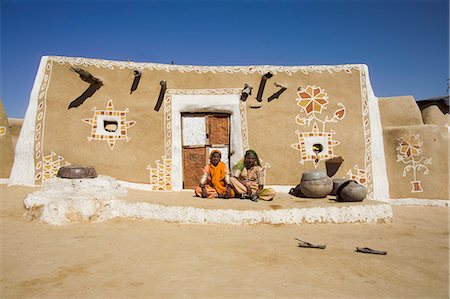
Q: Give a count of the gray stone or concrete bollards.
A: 0